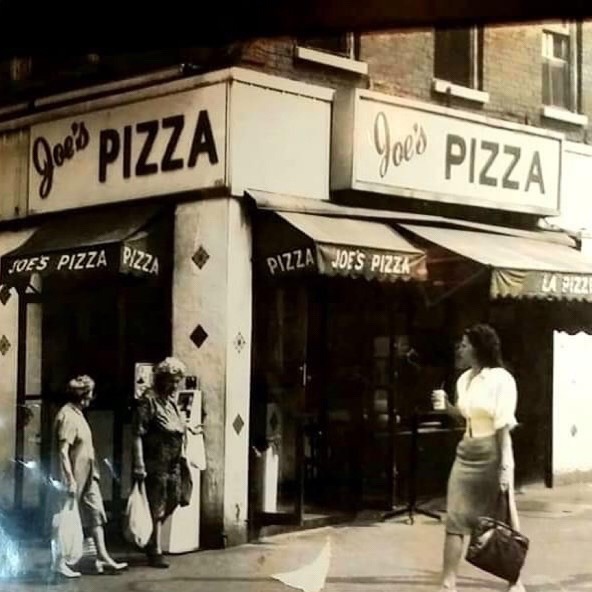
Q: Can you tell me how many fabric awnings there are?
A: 3